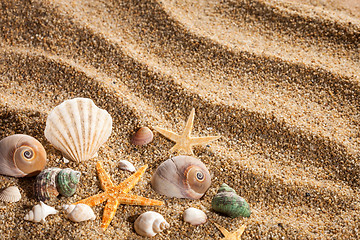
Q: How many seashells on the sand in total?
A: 12